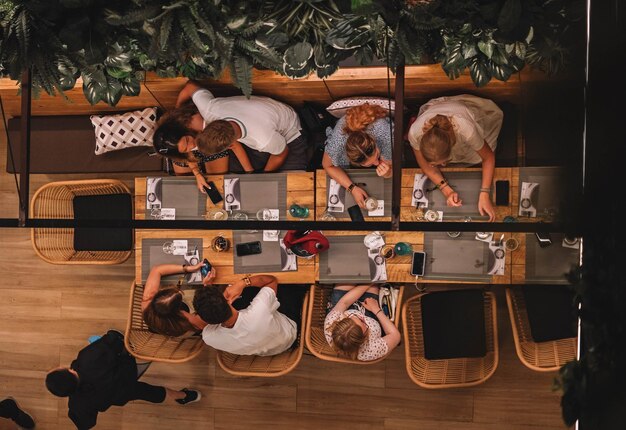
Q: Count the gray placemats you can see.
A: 10